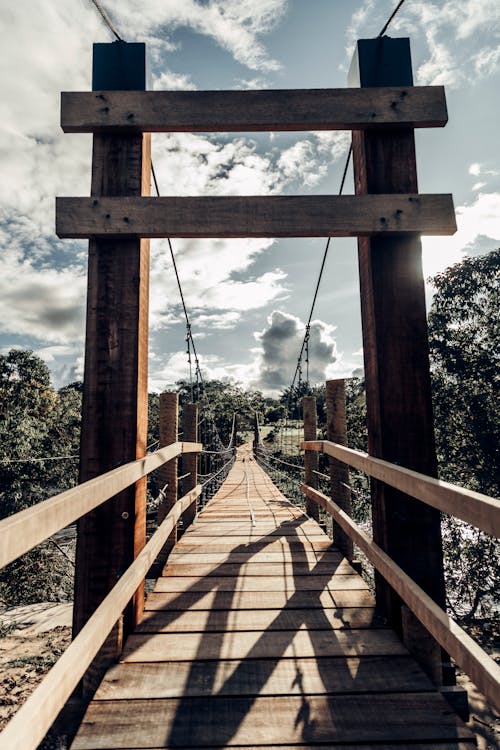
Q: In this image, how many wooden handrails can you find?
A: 4